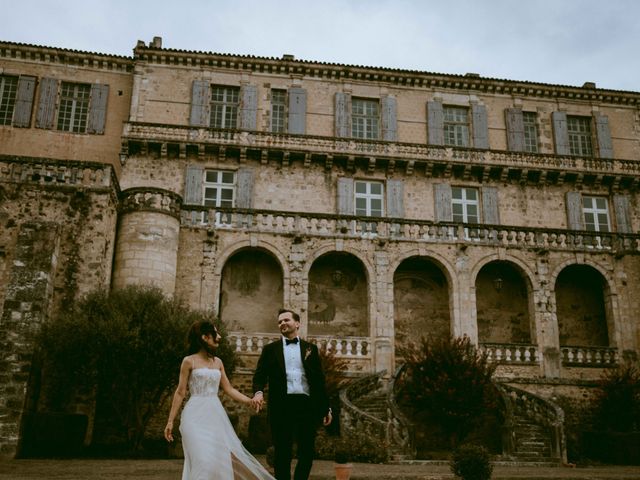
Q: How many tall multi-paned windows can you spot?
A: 12